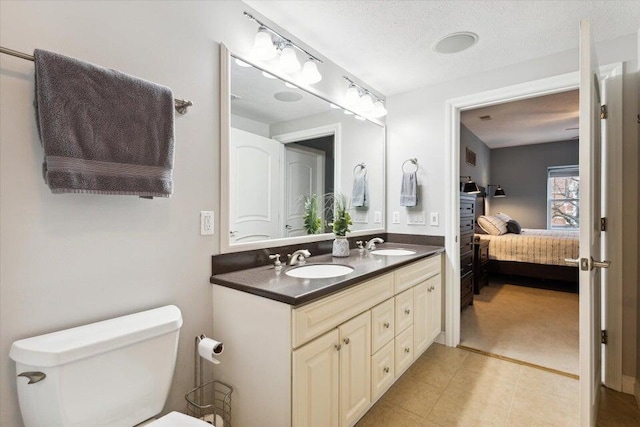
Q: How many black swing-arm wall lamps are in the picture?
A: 2